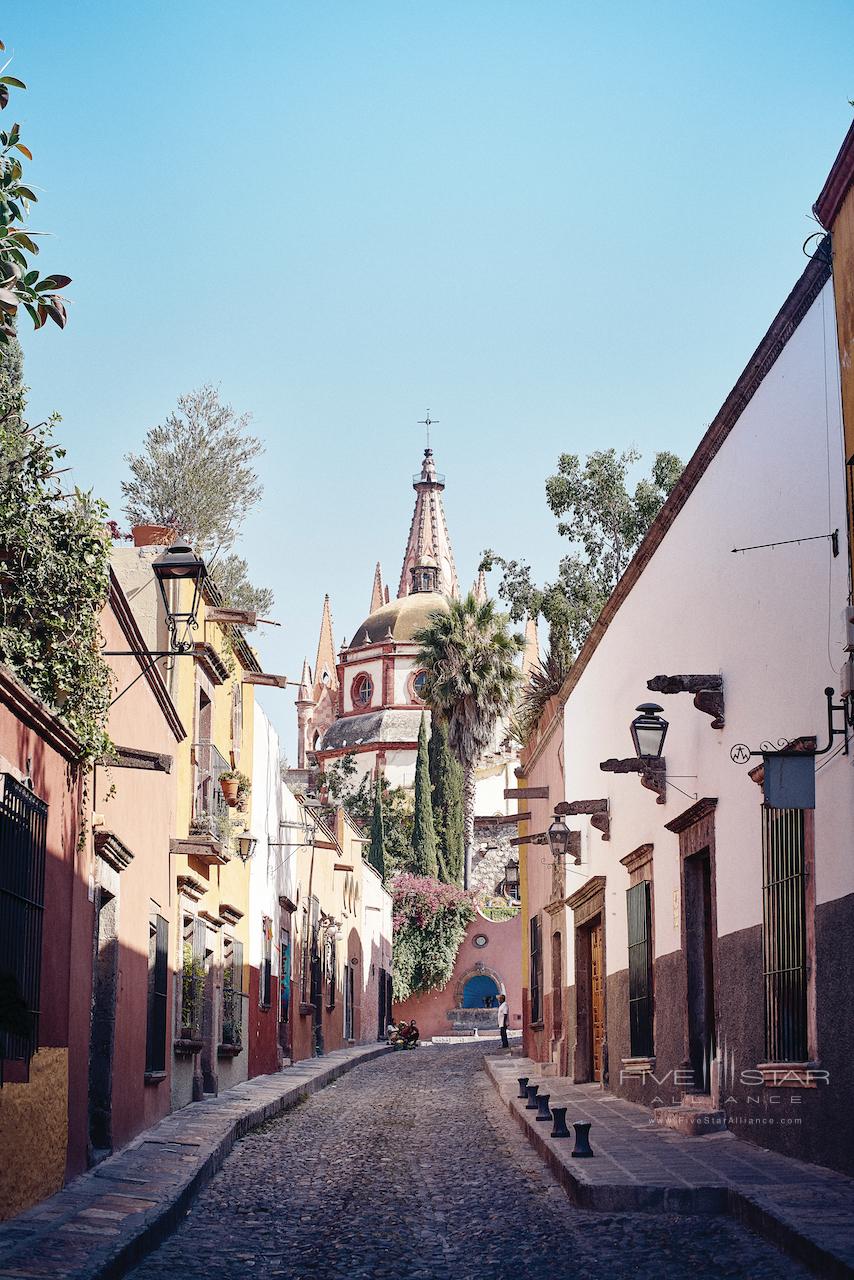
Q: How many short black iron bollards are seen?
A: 5